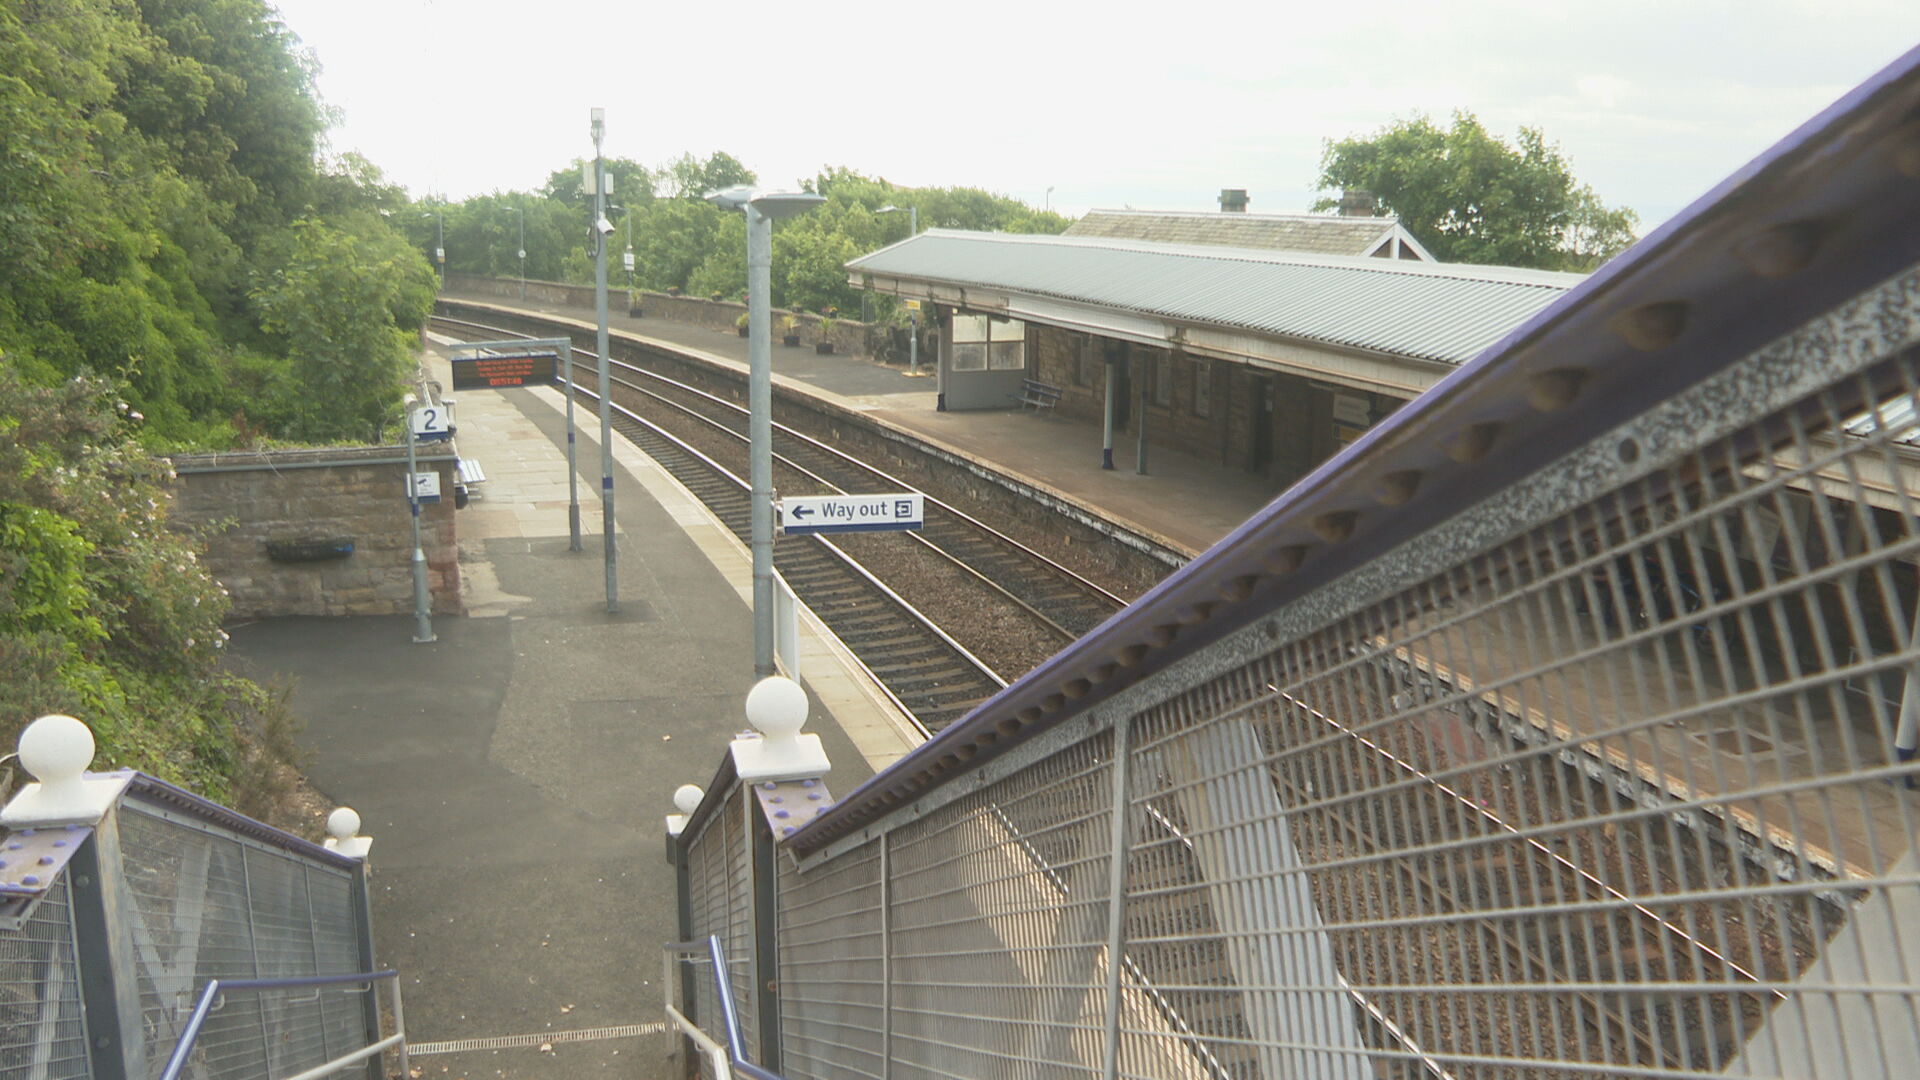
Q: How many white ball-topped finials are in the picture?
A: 4